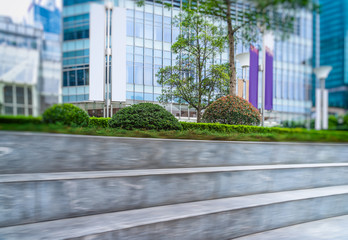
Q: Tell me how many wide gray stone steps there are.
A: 3